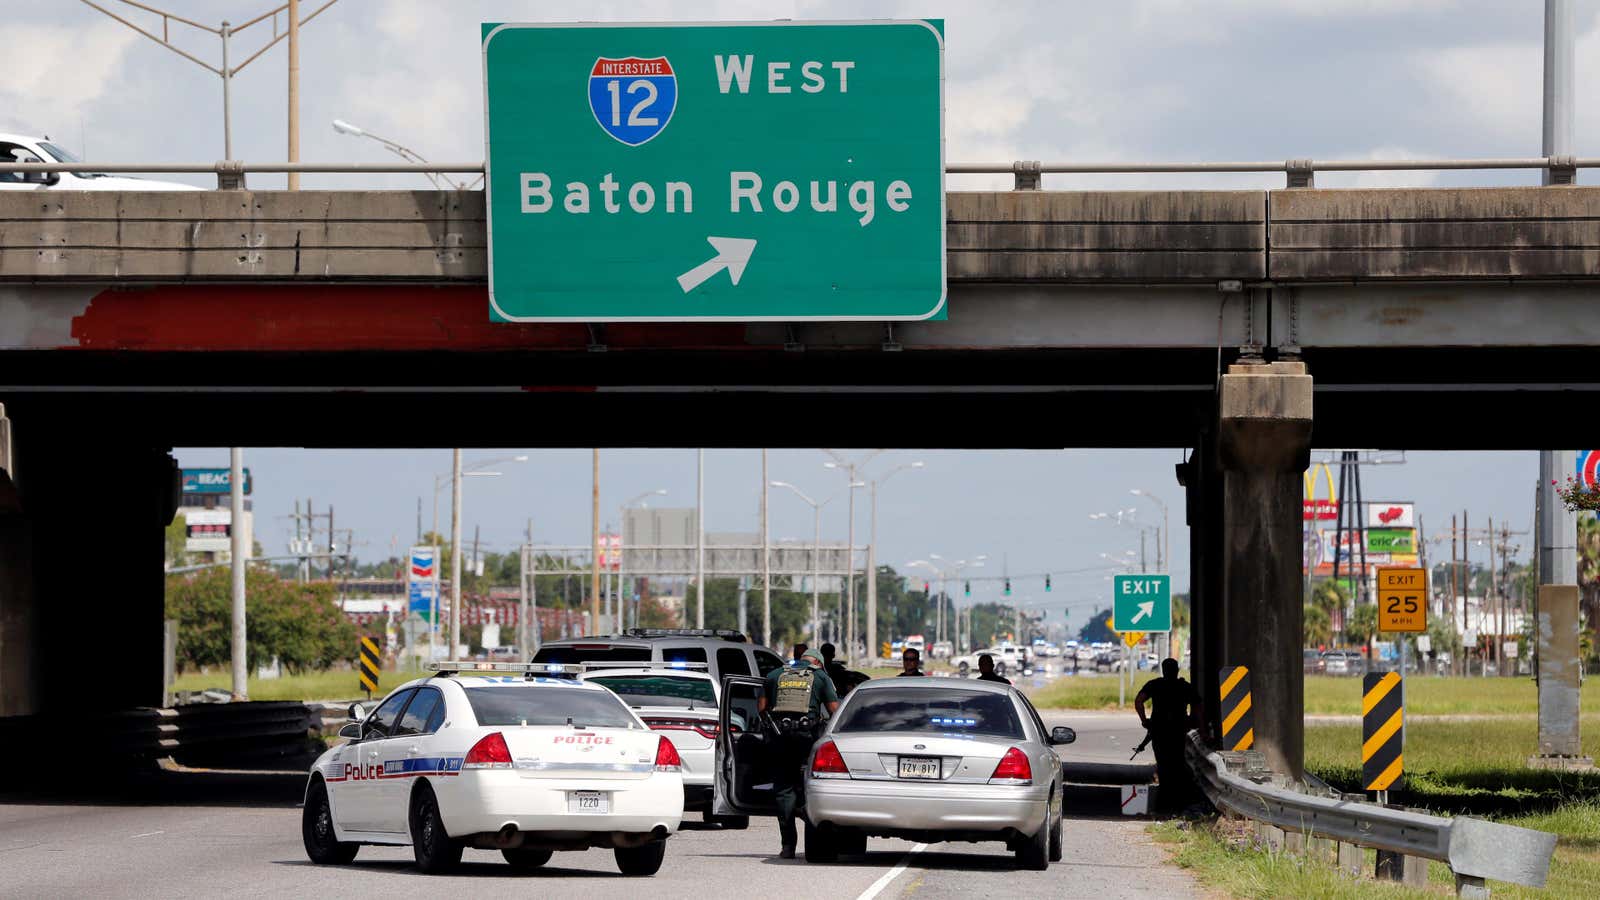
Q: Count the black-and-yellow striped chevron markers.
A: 3